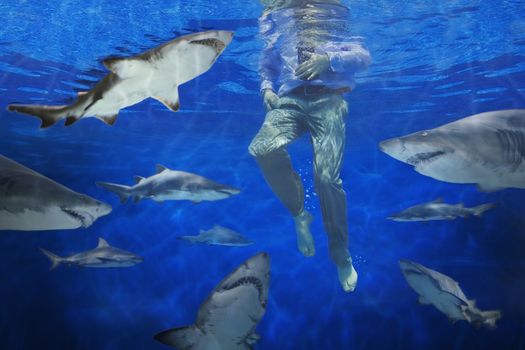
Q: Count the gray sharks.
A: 9